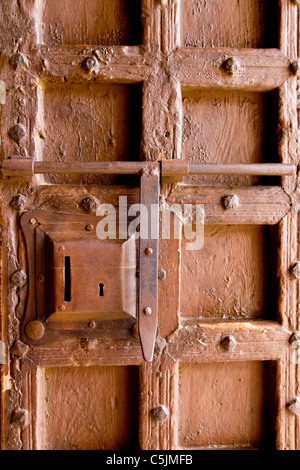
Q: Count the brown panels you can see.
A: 7